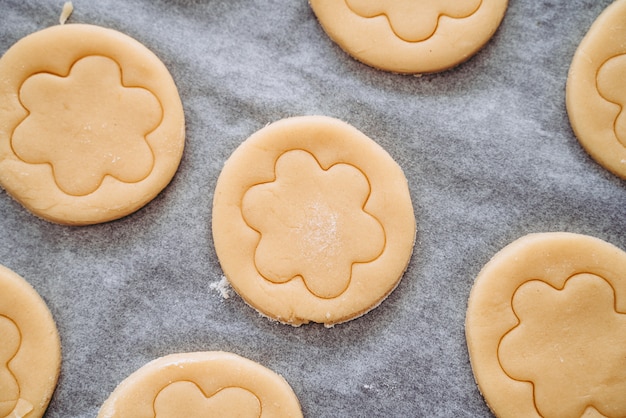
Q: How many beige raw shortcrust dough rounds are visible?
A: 7